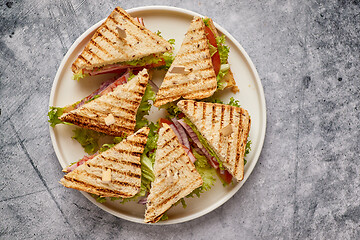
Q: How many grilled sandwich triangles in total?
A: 6